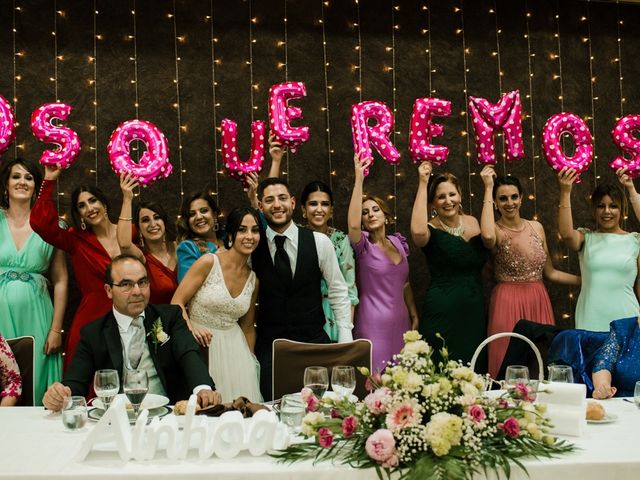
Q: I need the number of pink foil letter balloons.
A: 10